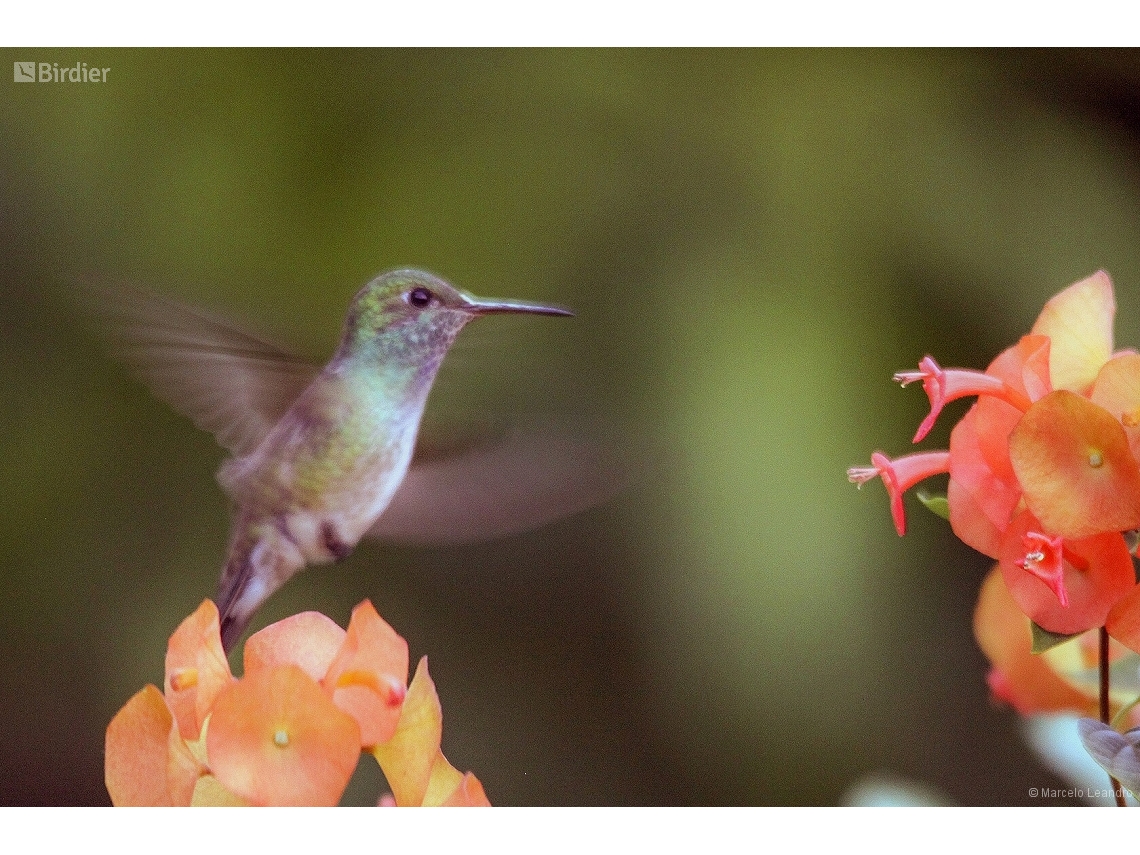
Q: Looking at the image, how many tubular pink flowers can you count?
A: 3